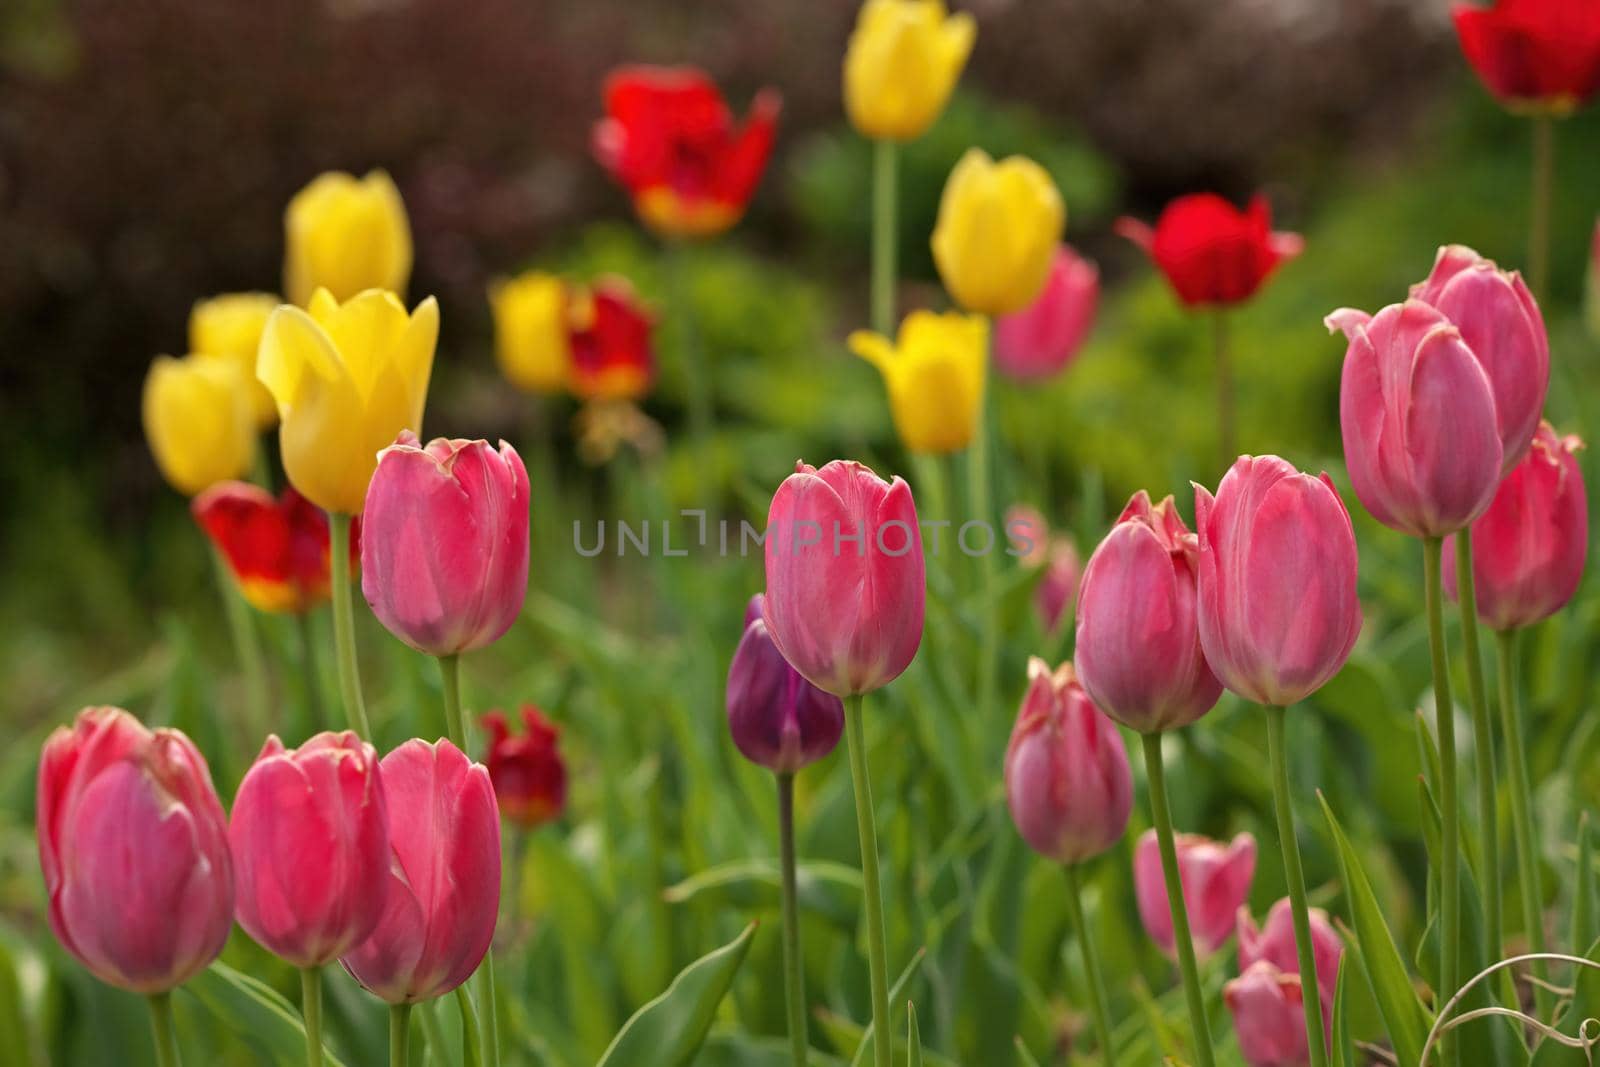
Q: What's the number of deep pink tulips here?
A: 15